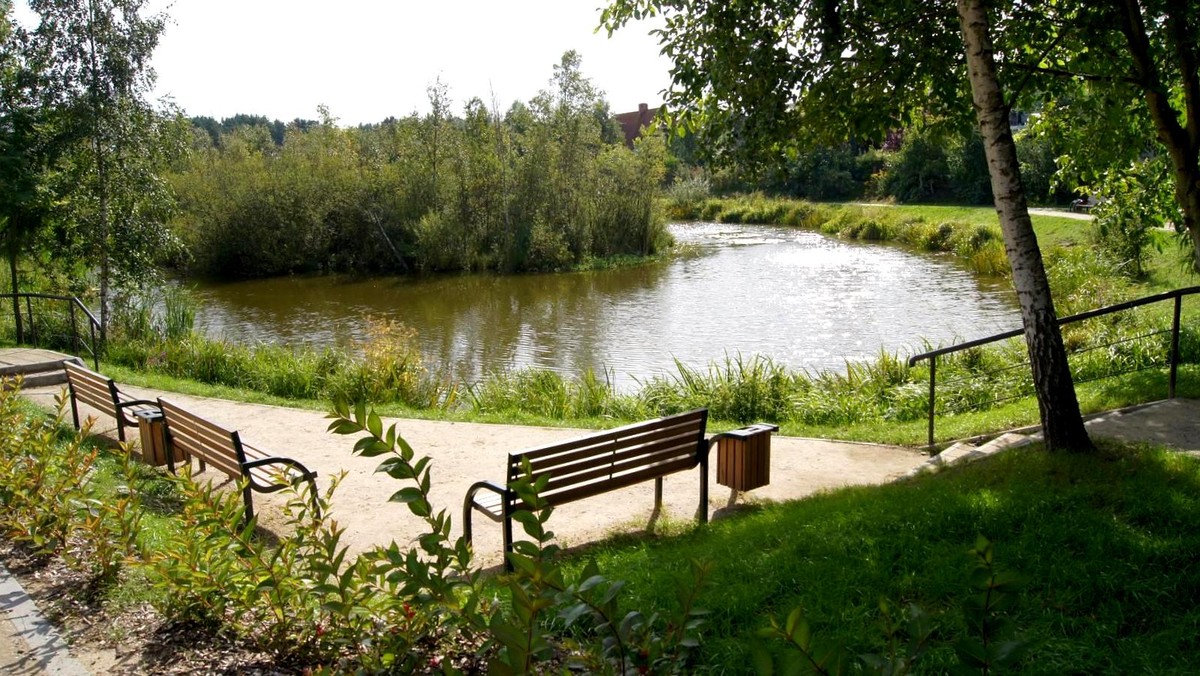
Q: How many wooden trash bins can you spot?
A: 2